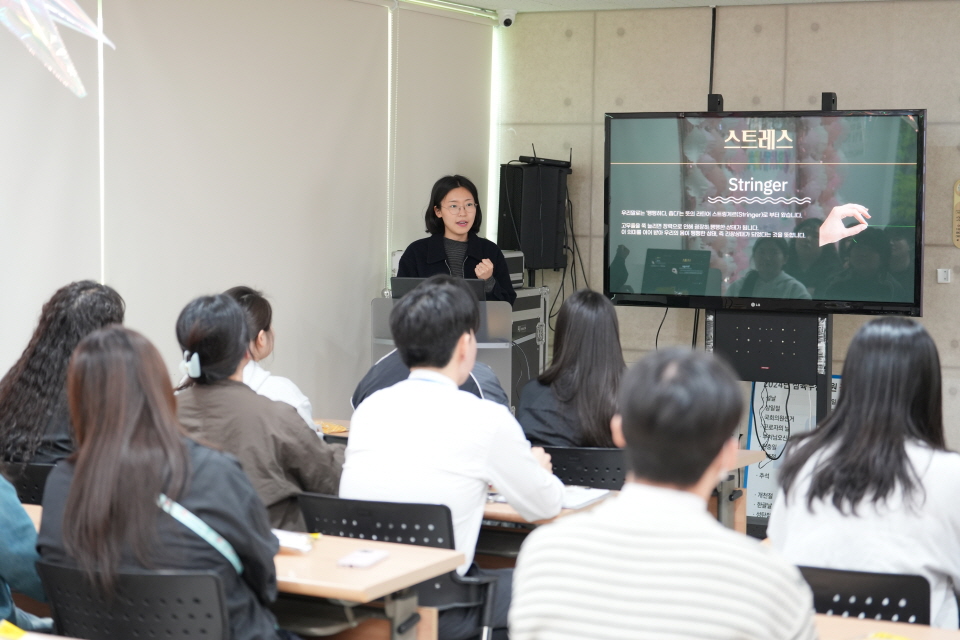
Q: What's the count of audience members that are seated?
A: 10